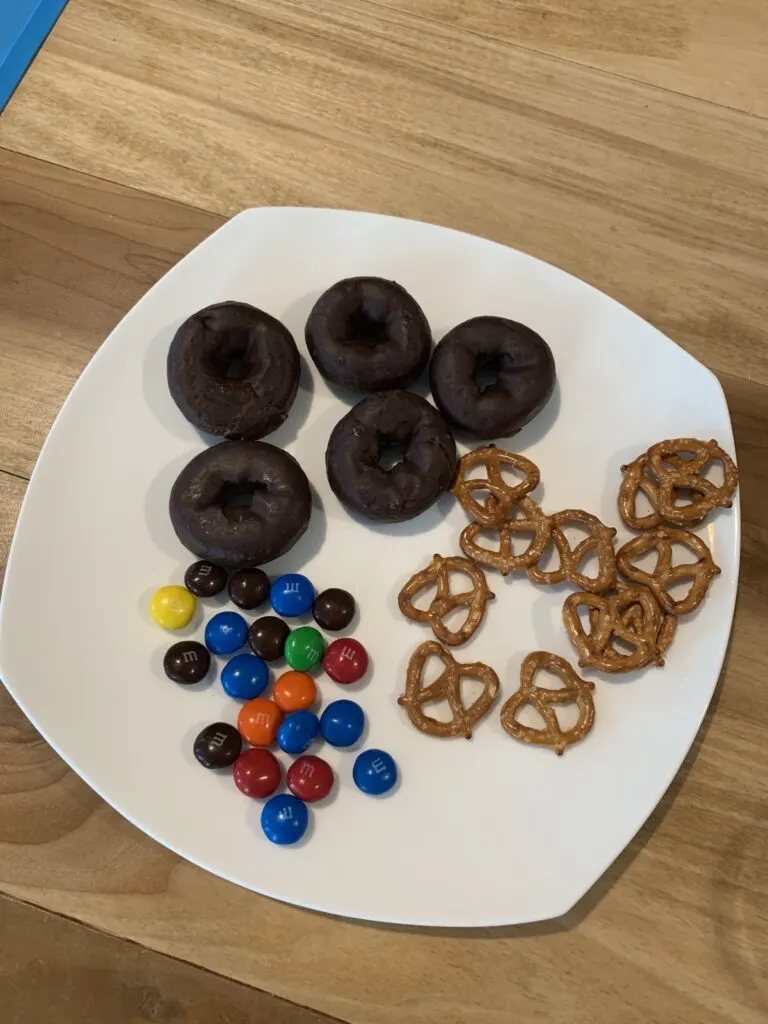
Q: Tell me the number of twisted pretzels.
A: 11